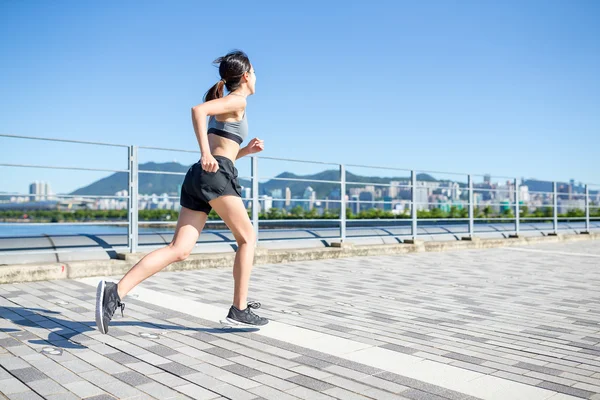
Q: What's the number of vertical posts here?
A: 8